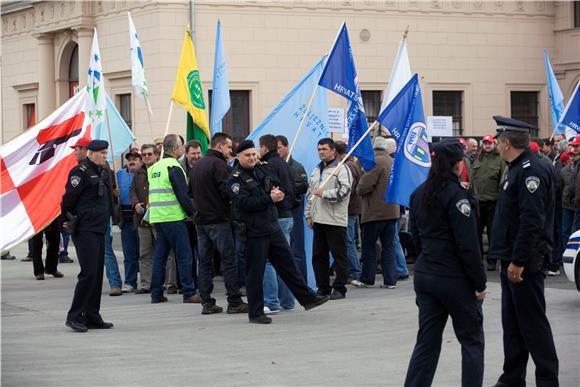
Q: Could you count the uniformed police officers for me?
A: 4